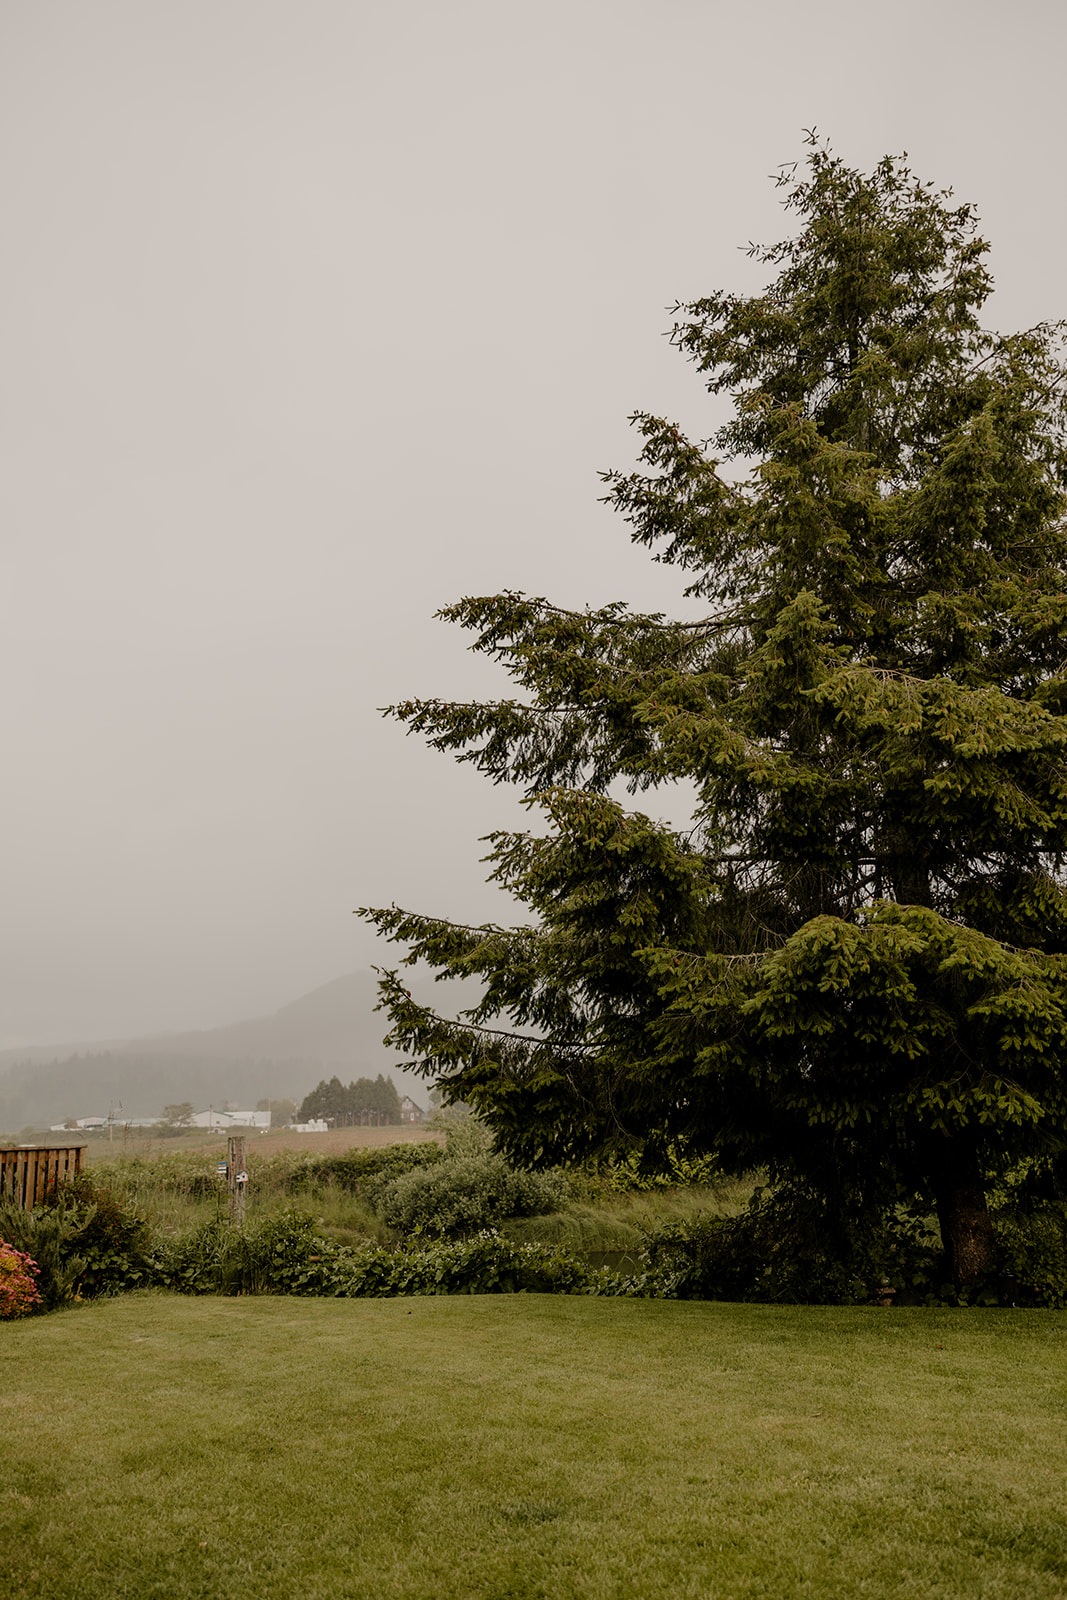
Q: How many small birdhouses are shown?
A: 2